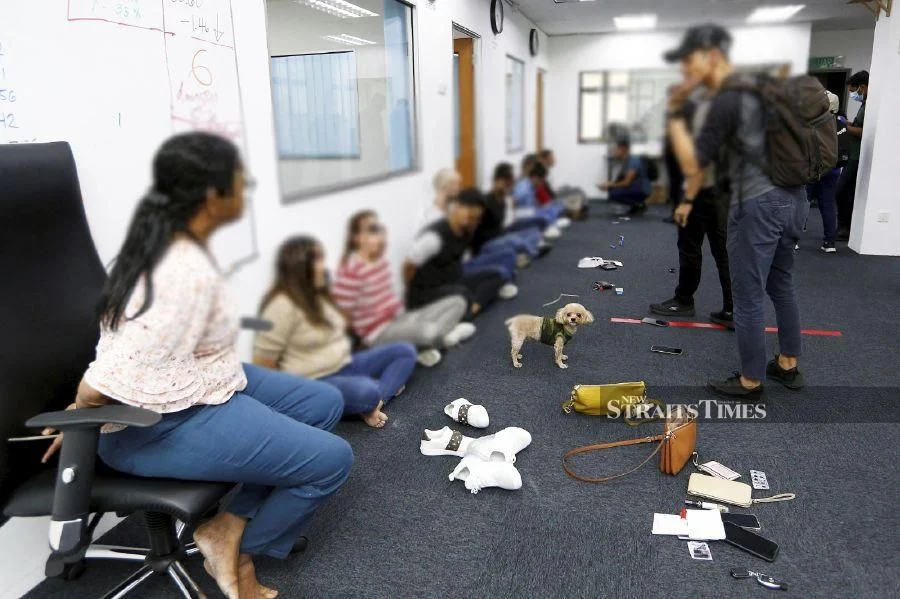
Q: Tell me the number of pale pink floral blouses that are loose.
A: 1